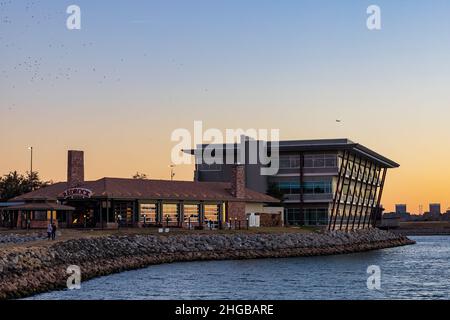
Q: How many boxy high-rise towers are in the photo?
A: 2